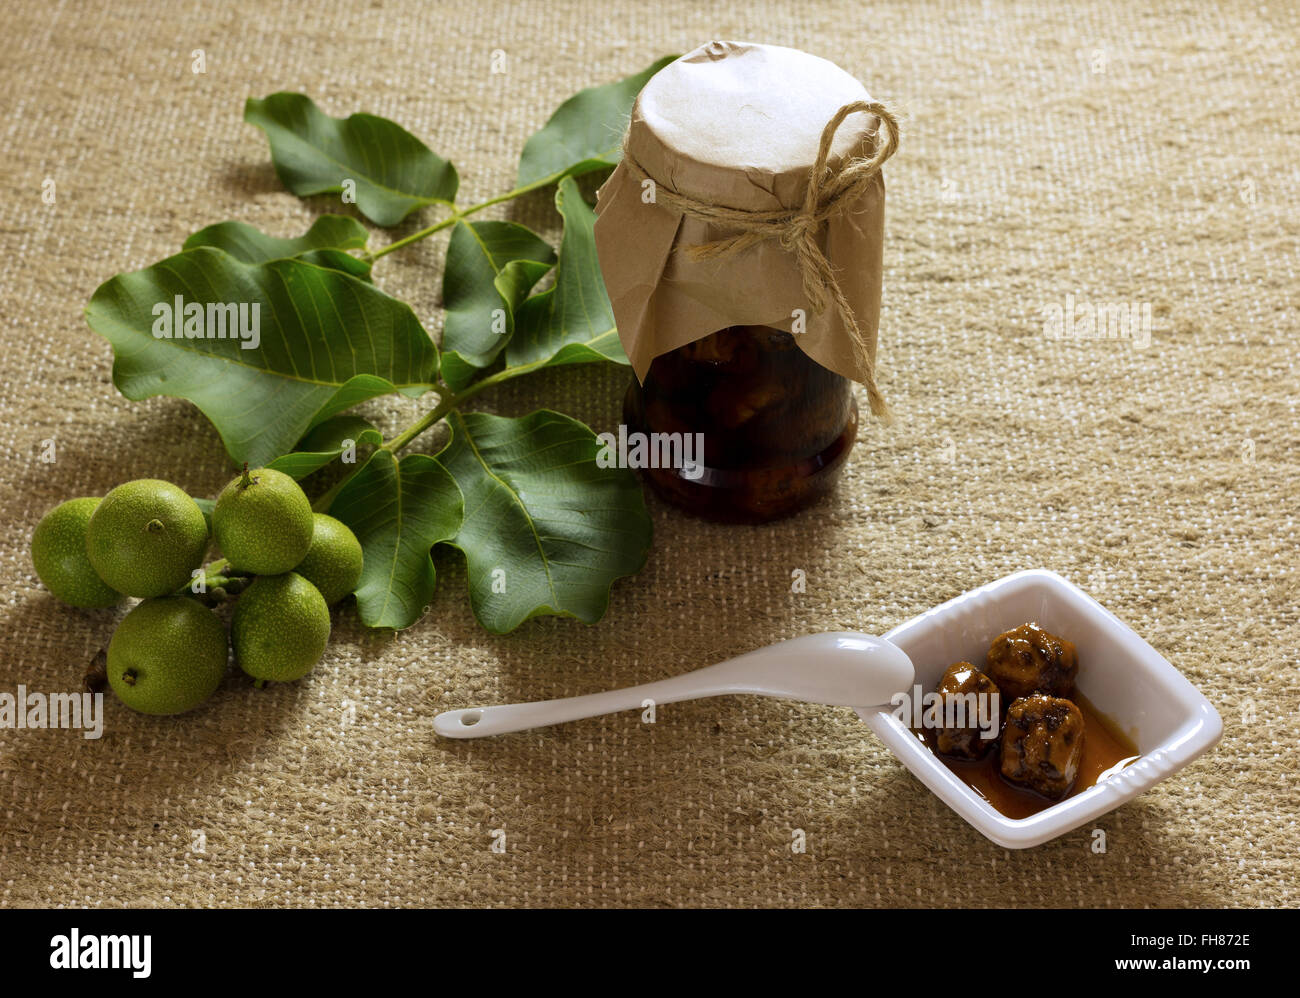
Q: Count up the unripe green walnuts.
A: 6